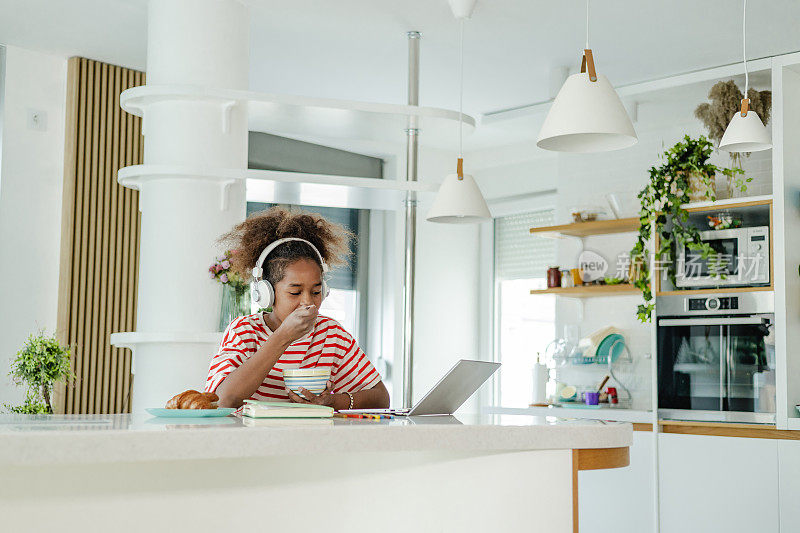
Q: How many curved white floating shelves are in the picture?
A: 3